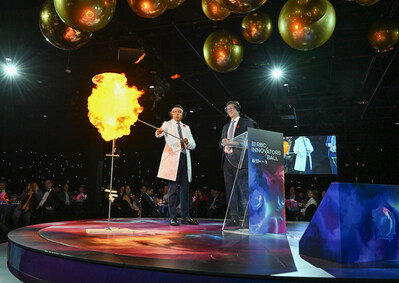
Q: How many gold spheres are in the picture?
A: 11